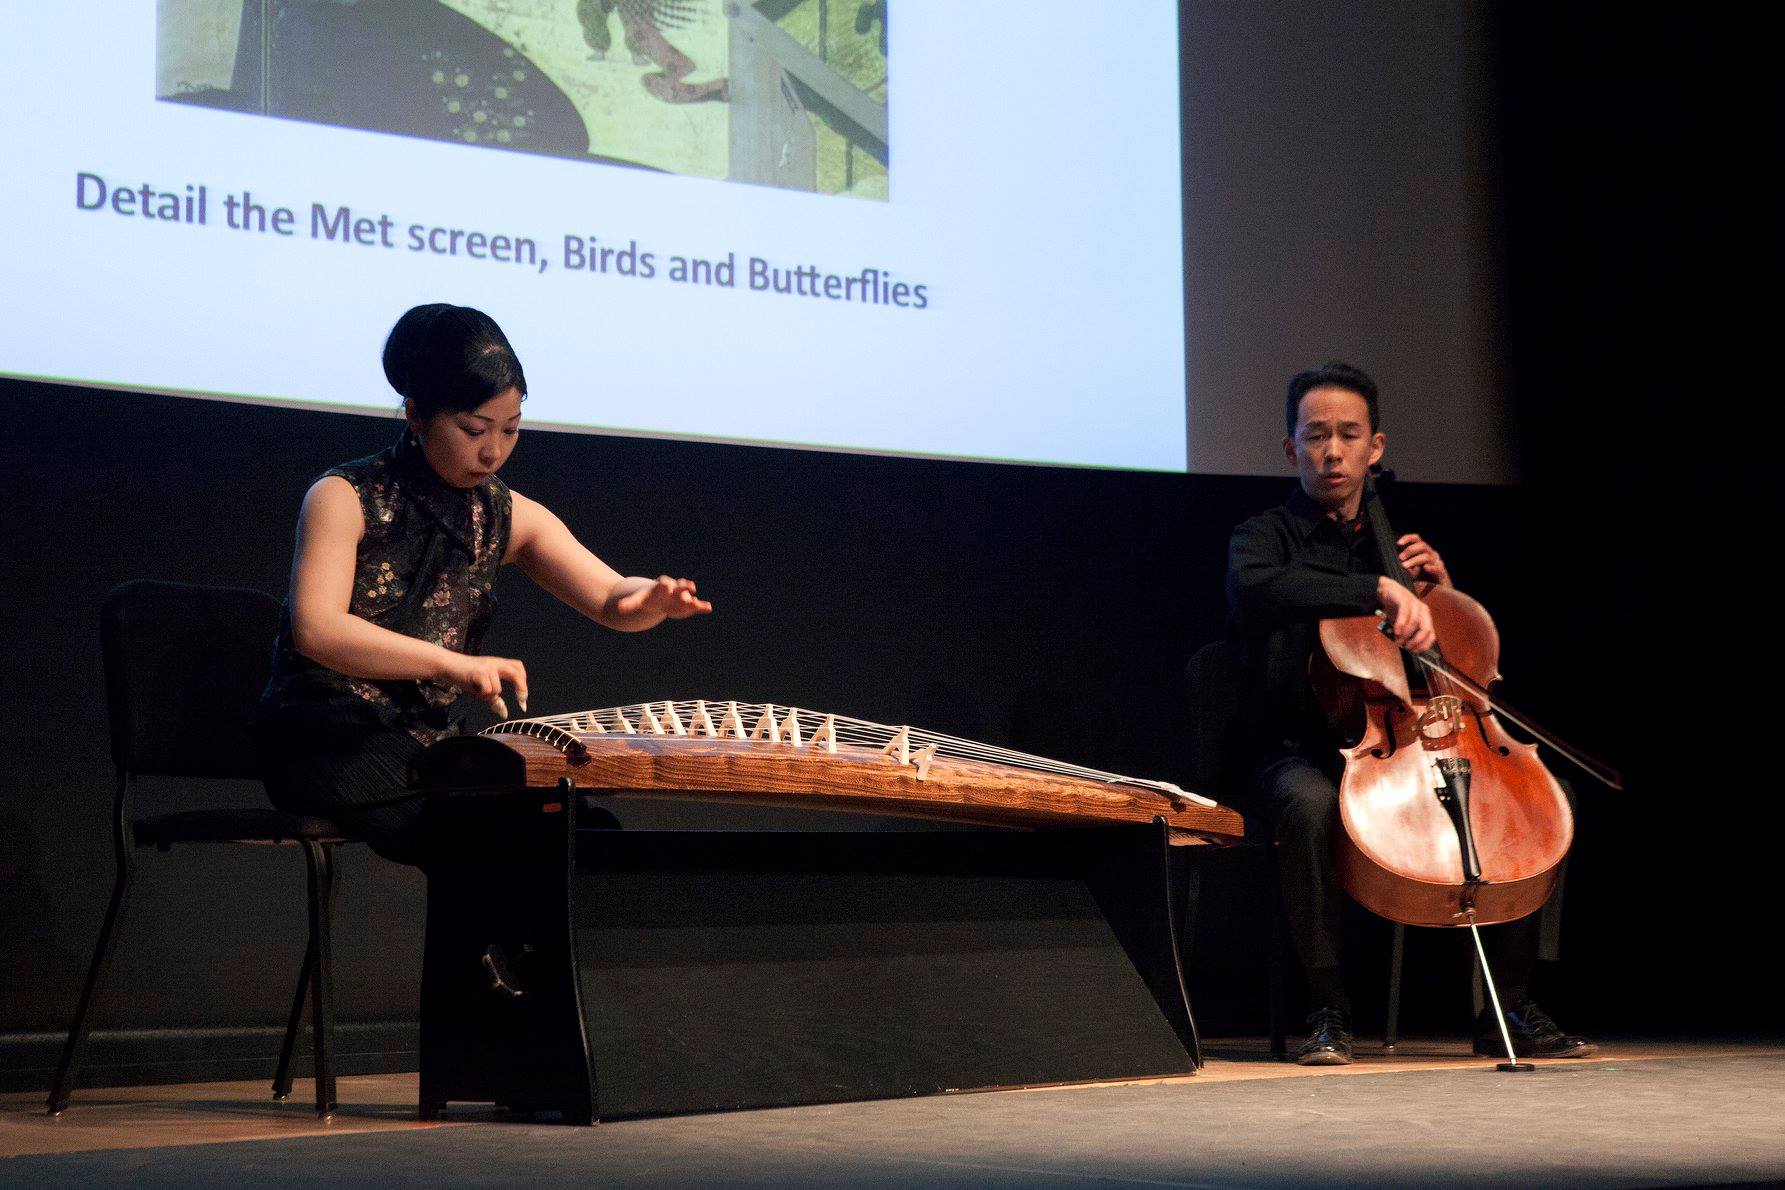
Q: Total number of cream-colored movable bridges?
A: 12